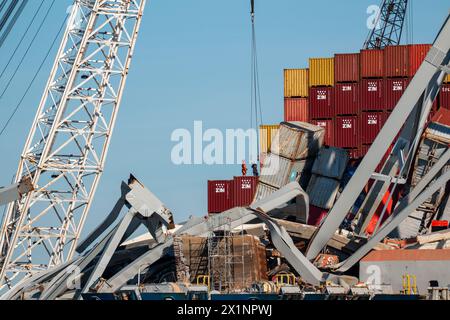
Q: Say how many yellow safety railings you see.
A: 3